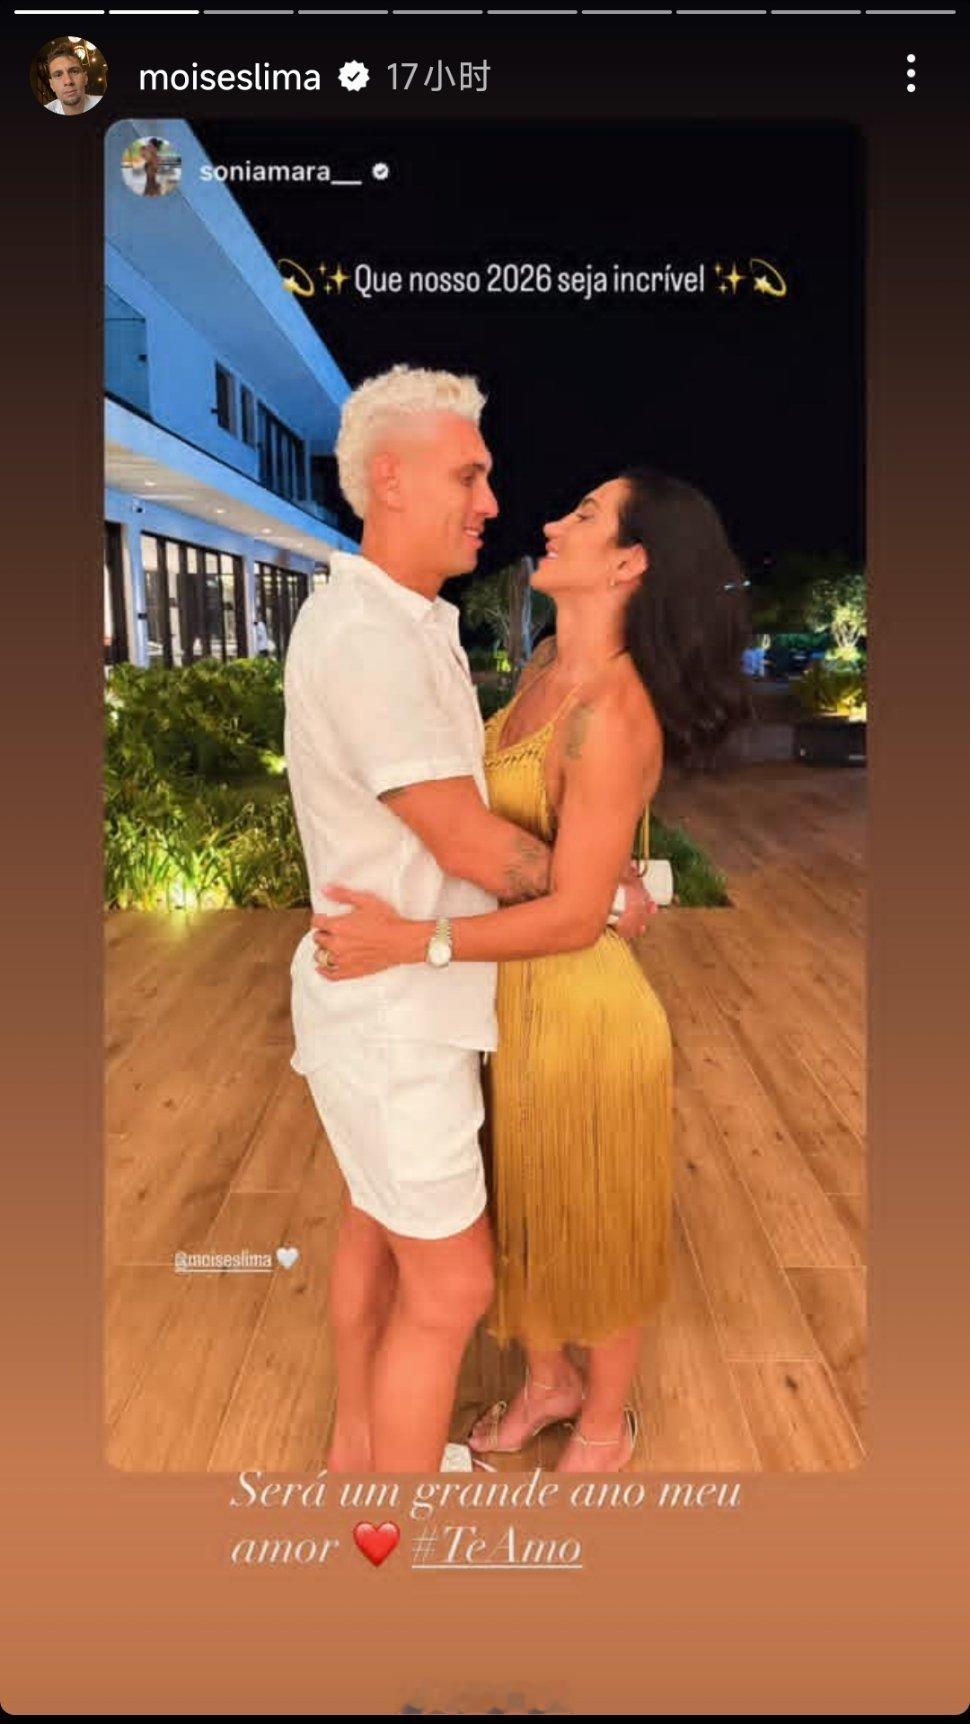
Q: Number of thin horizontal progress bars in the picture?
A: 10